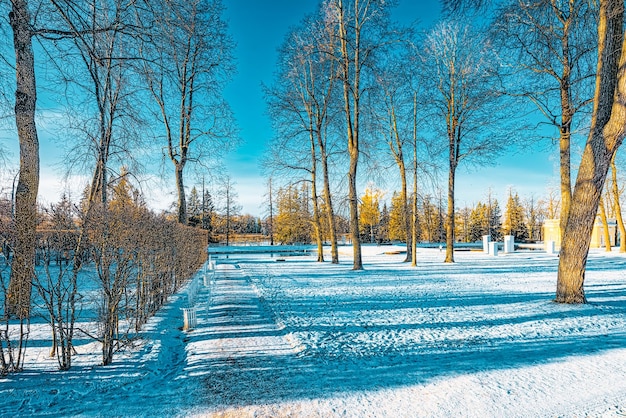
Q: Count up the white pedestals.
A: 4